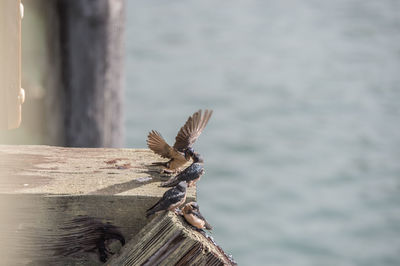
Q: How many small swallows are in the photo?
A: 4